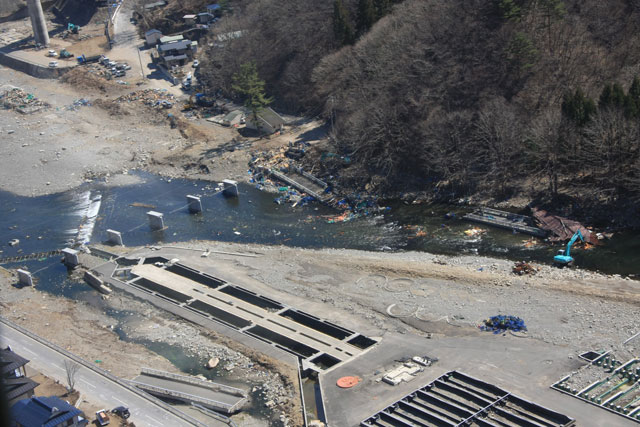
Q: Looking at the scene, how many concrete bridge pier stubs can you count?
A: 6